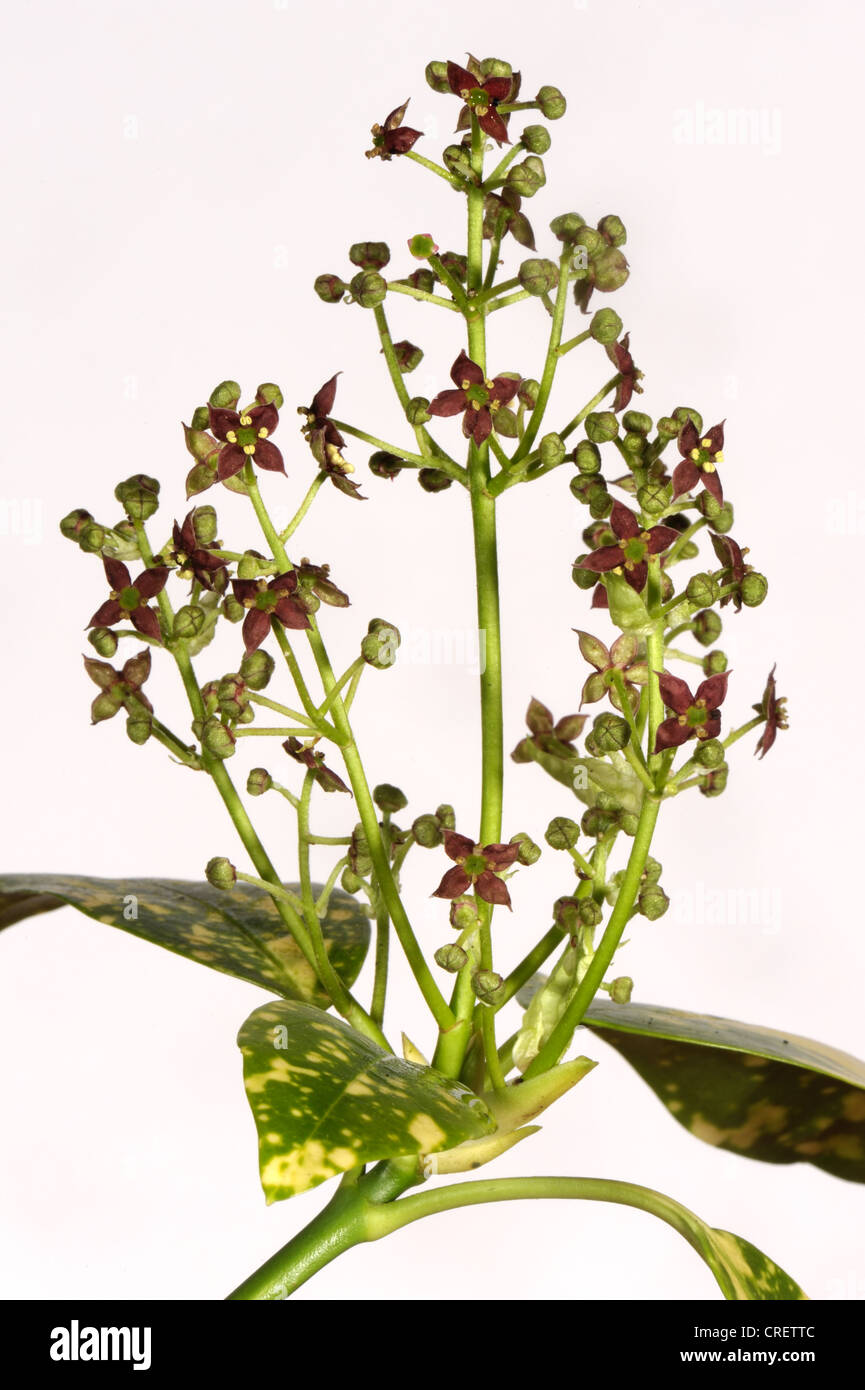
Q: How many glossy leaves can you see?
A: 4